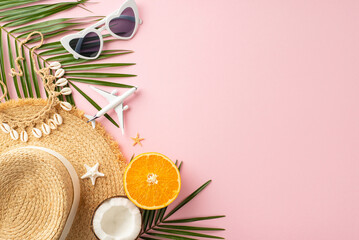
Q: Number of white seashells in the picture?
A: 12